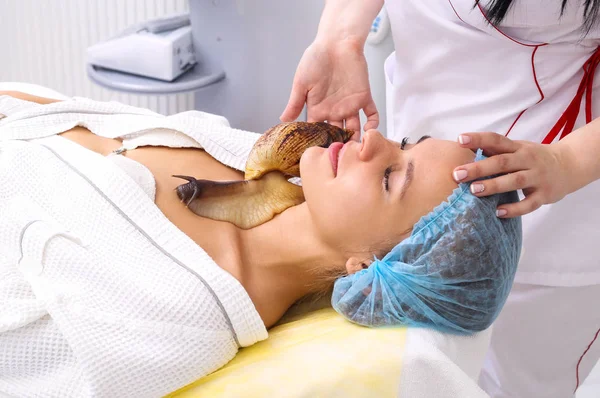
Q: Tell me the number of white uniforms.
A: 1